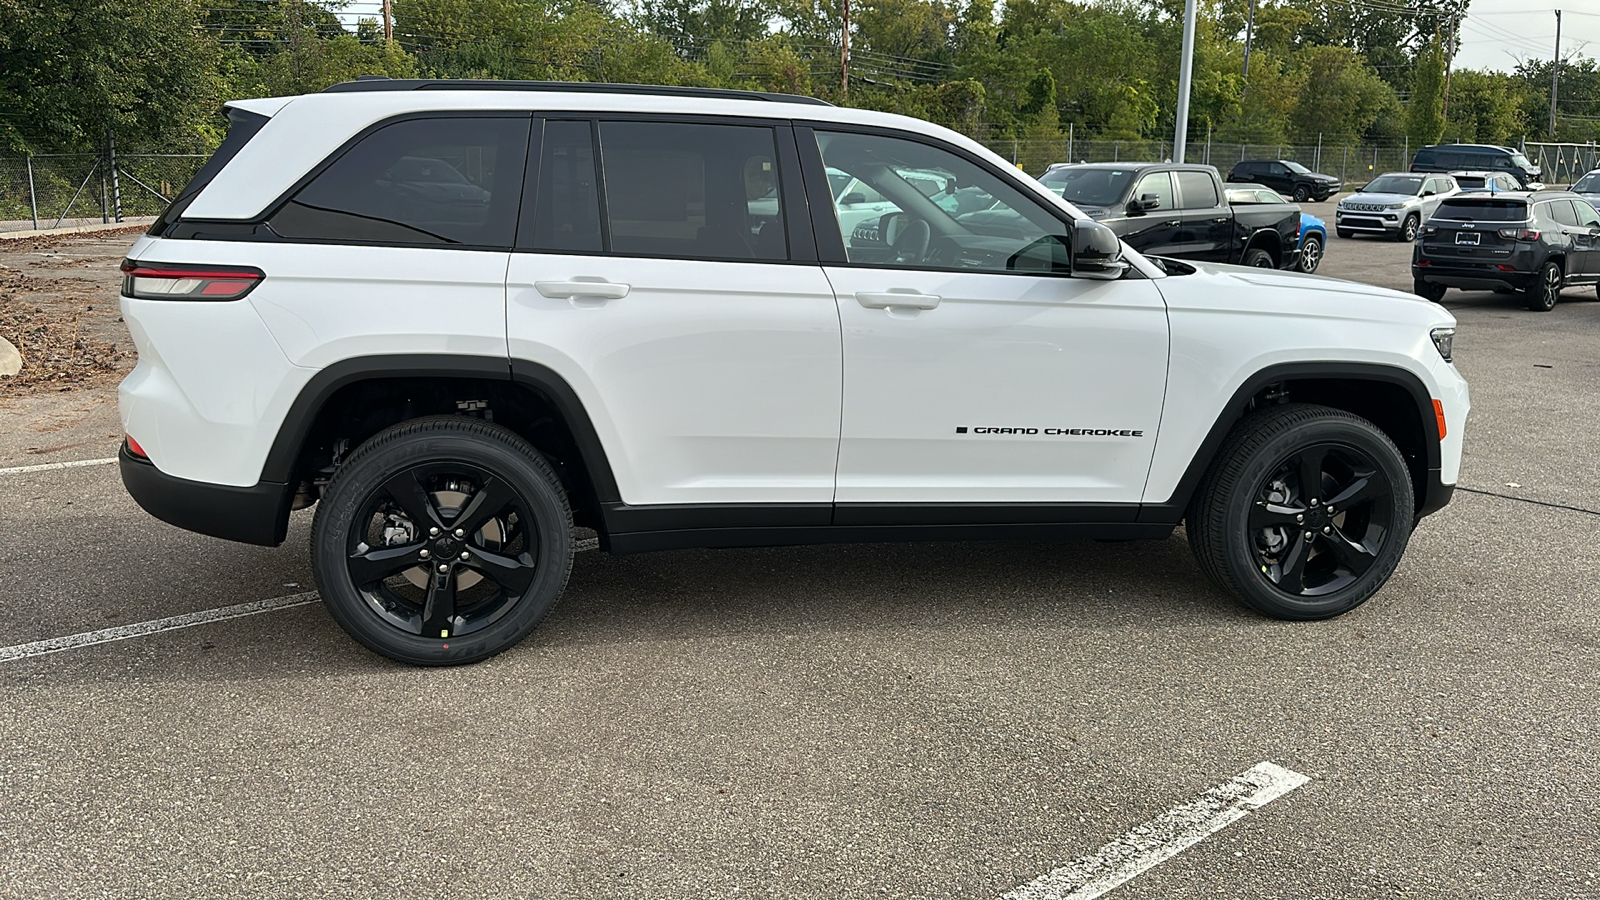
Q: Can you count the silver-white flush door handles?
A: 2